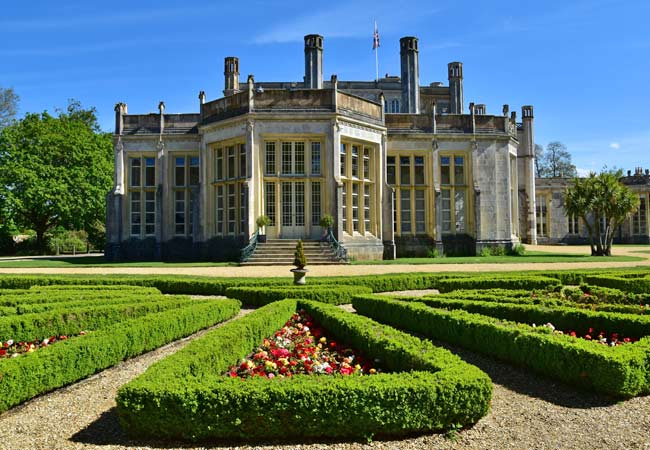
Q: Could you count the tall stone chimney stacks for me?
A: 4